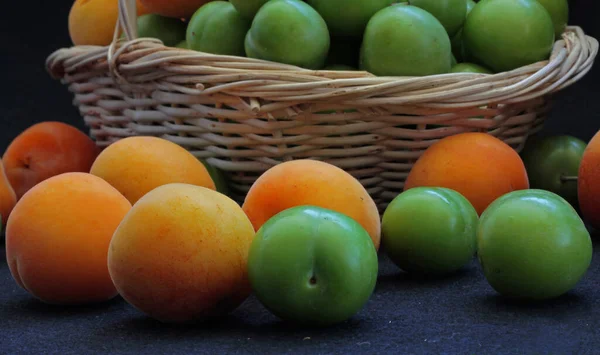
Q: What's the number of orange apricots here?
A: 10